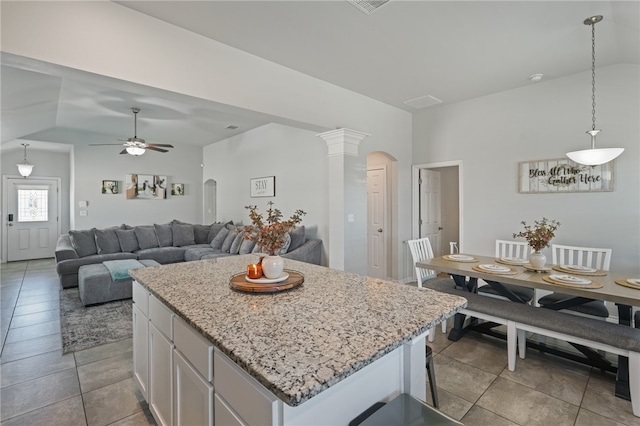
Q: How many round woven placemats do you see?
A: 6